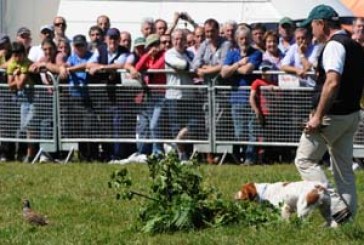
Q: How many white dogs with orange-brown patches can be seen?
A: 1